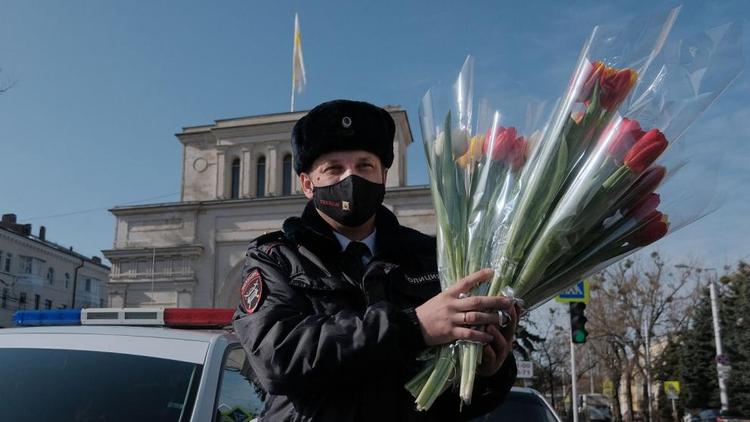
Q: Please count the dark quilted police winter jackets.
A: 1